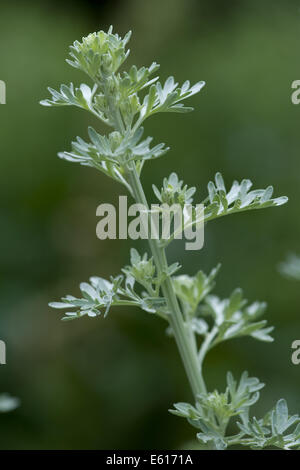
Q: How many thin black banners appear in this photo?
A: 1